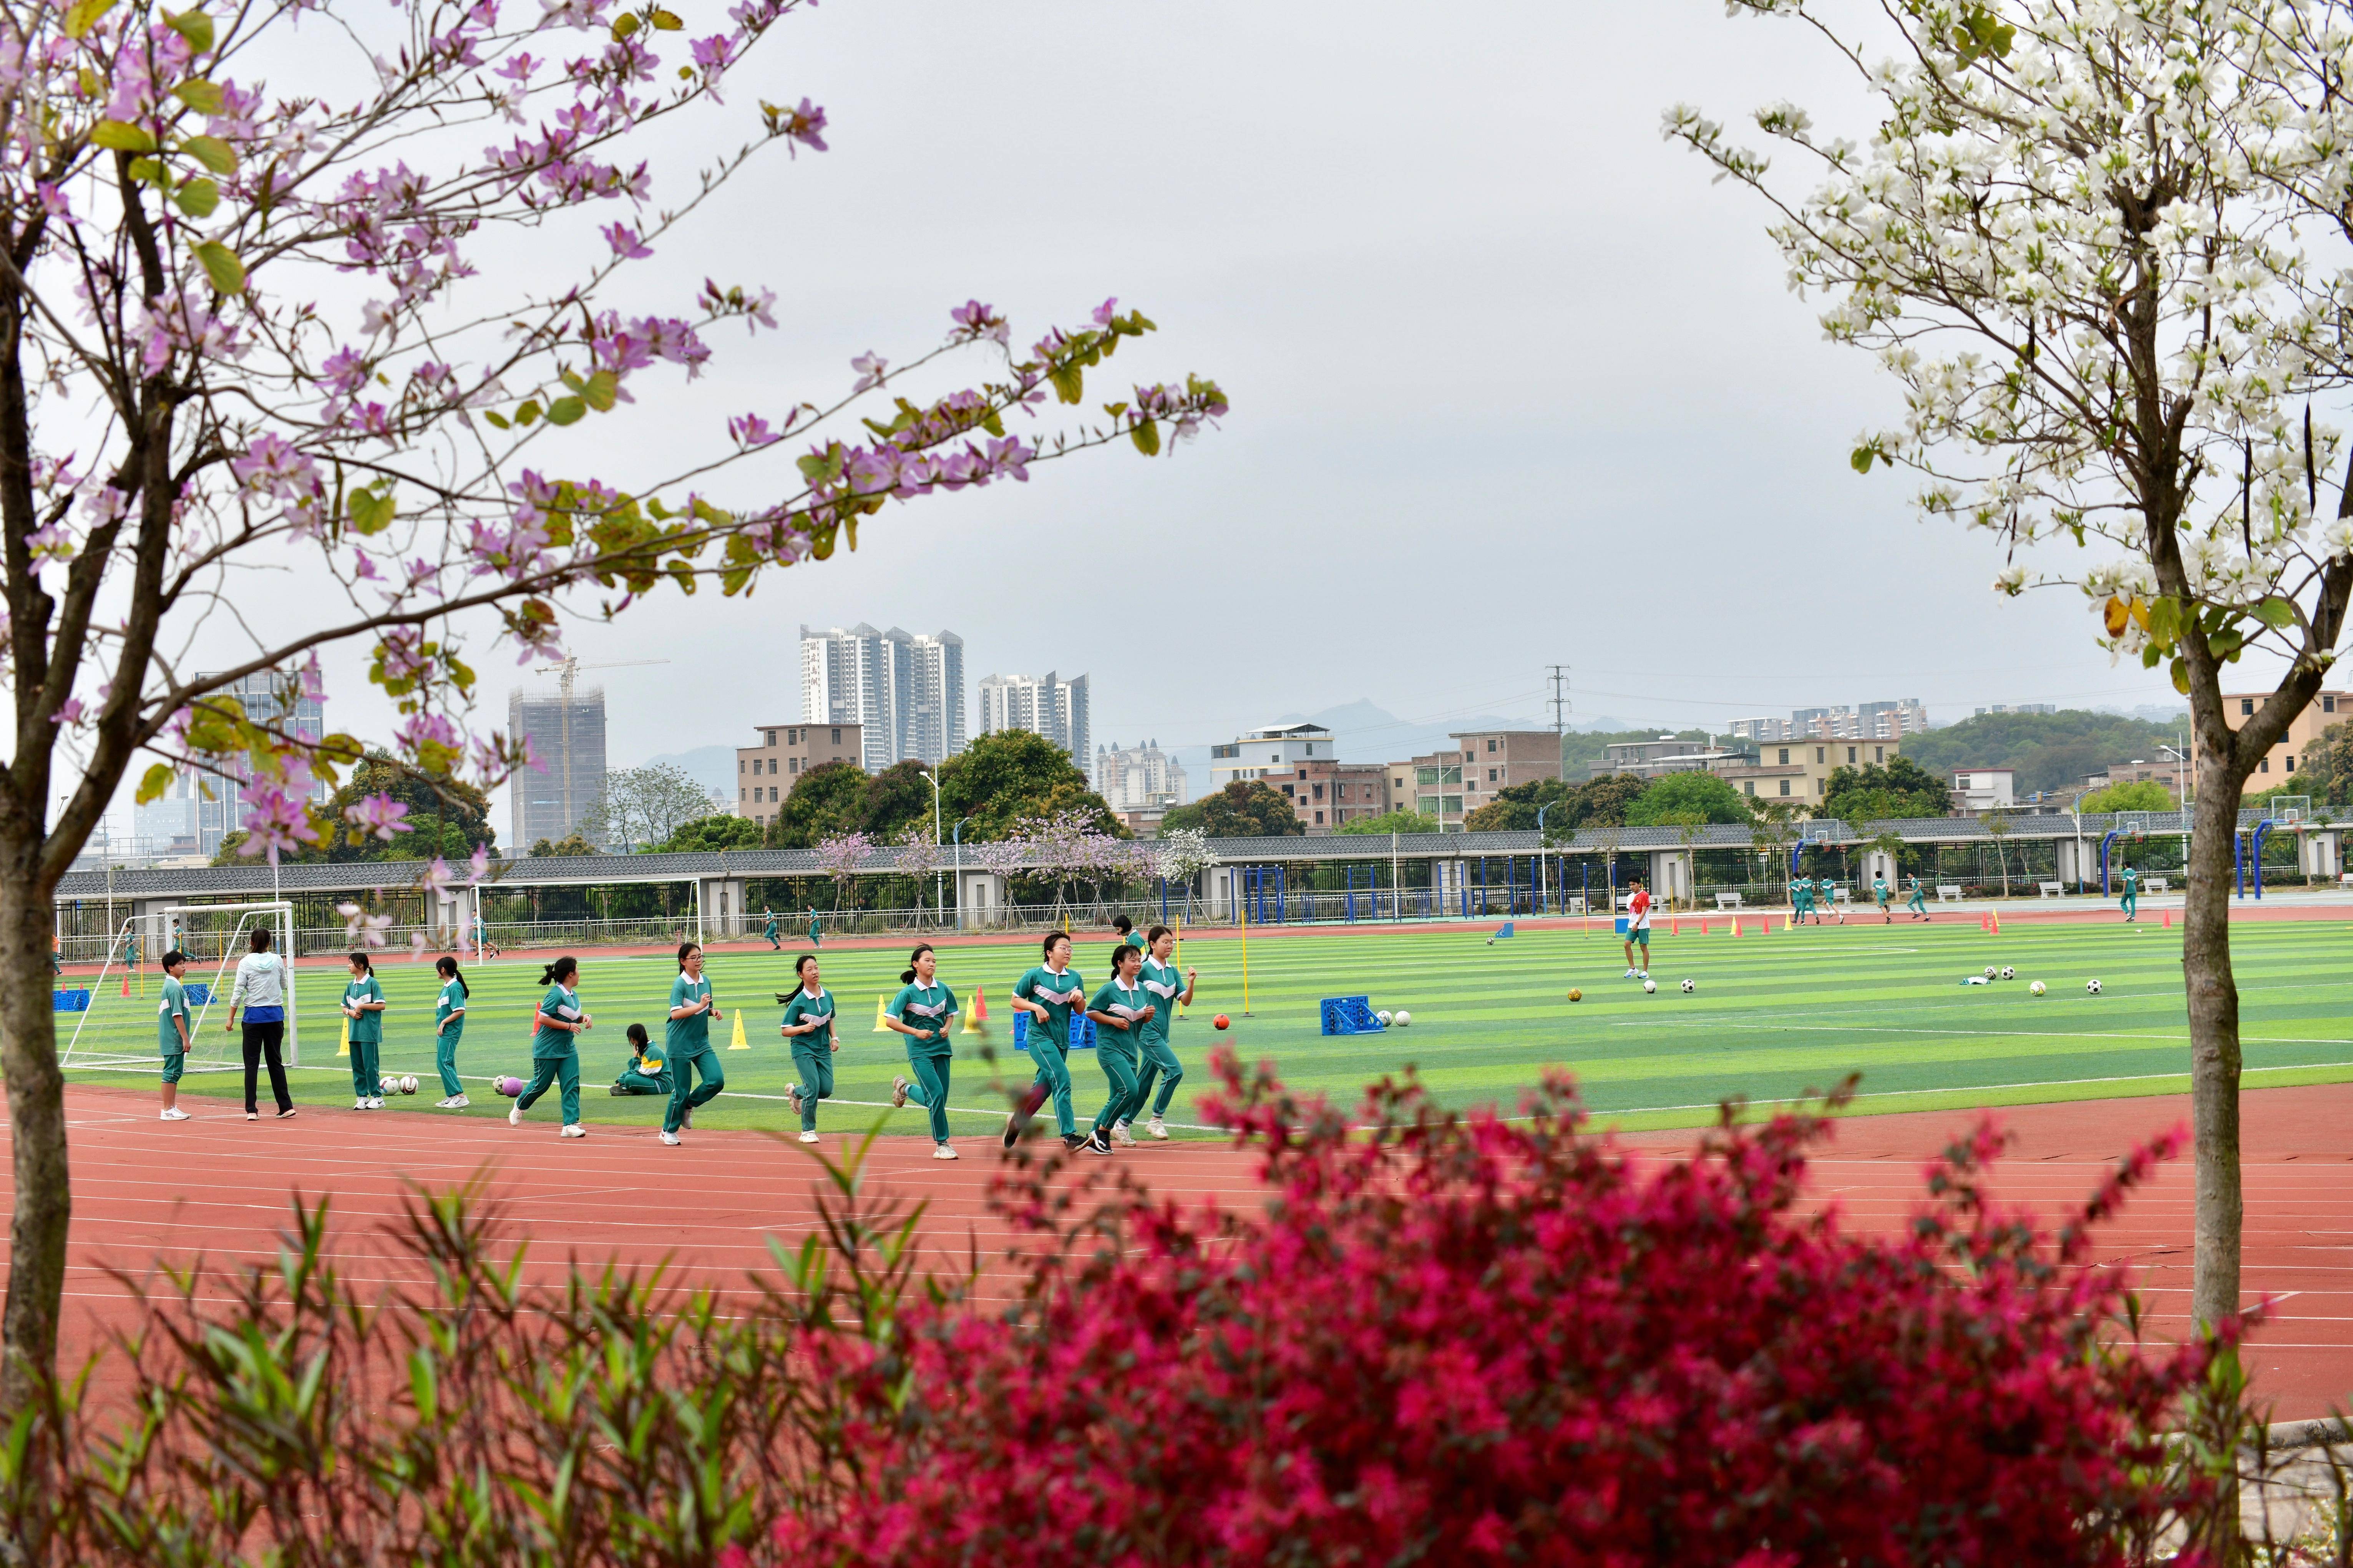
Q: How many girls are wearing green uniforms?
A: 11